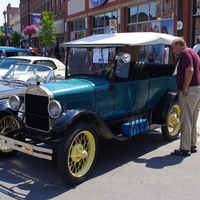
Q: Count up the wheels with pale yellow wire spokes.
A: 3